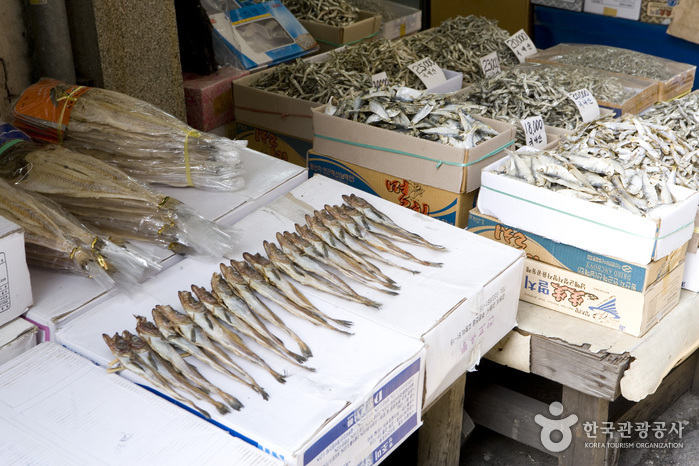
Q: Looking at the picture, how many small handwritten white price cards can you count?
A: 6